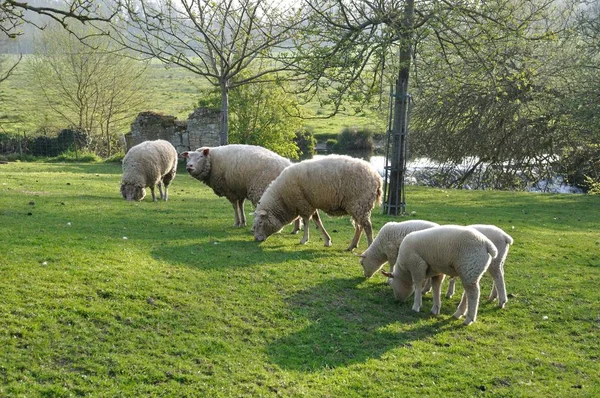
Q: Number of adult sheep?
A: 3